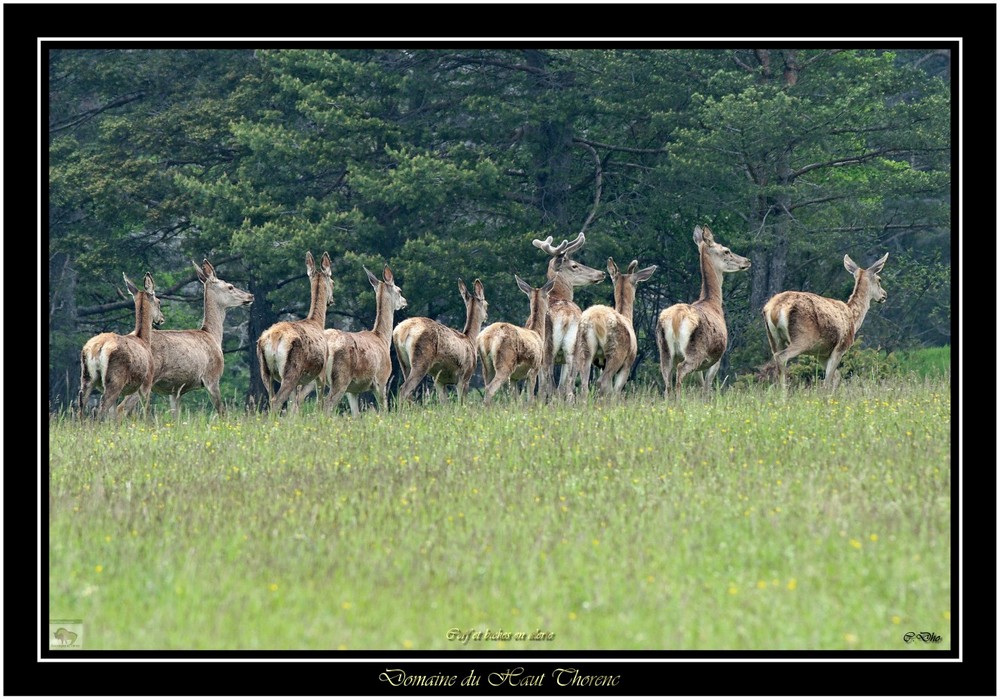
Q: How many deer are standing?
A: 10